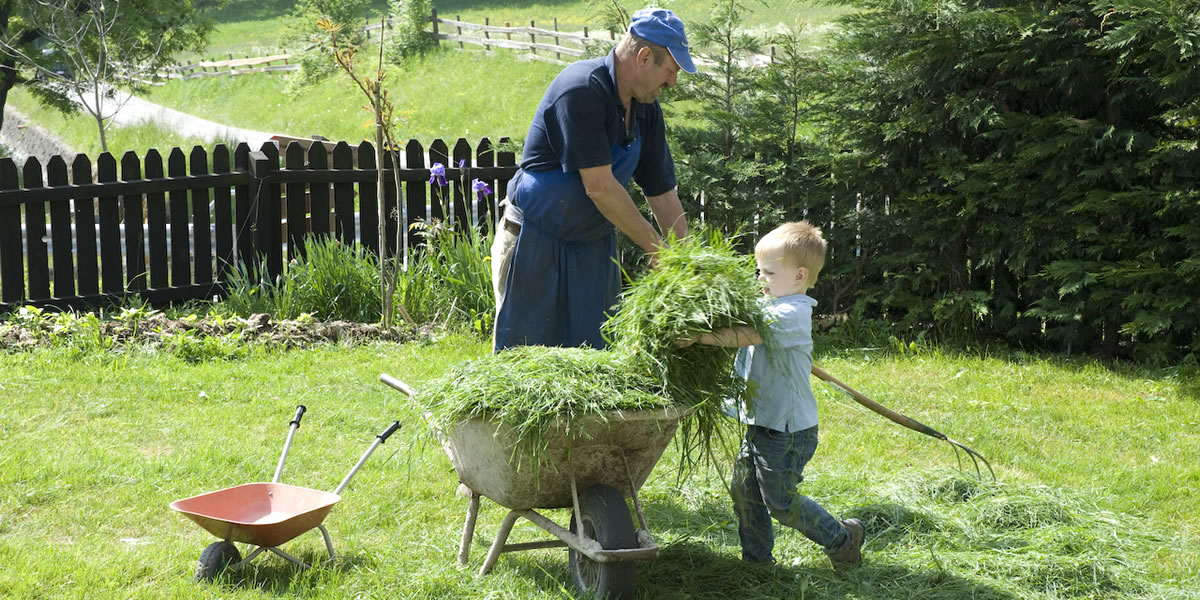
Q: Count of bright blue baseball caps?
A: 1